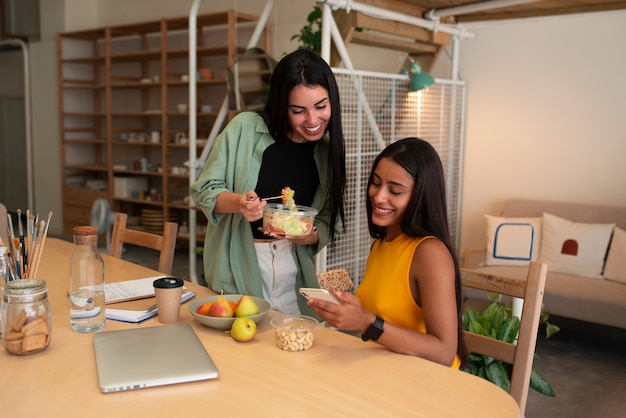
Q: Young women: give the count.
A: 2